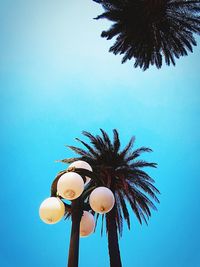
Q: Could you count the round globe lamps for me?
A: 5